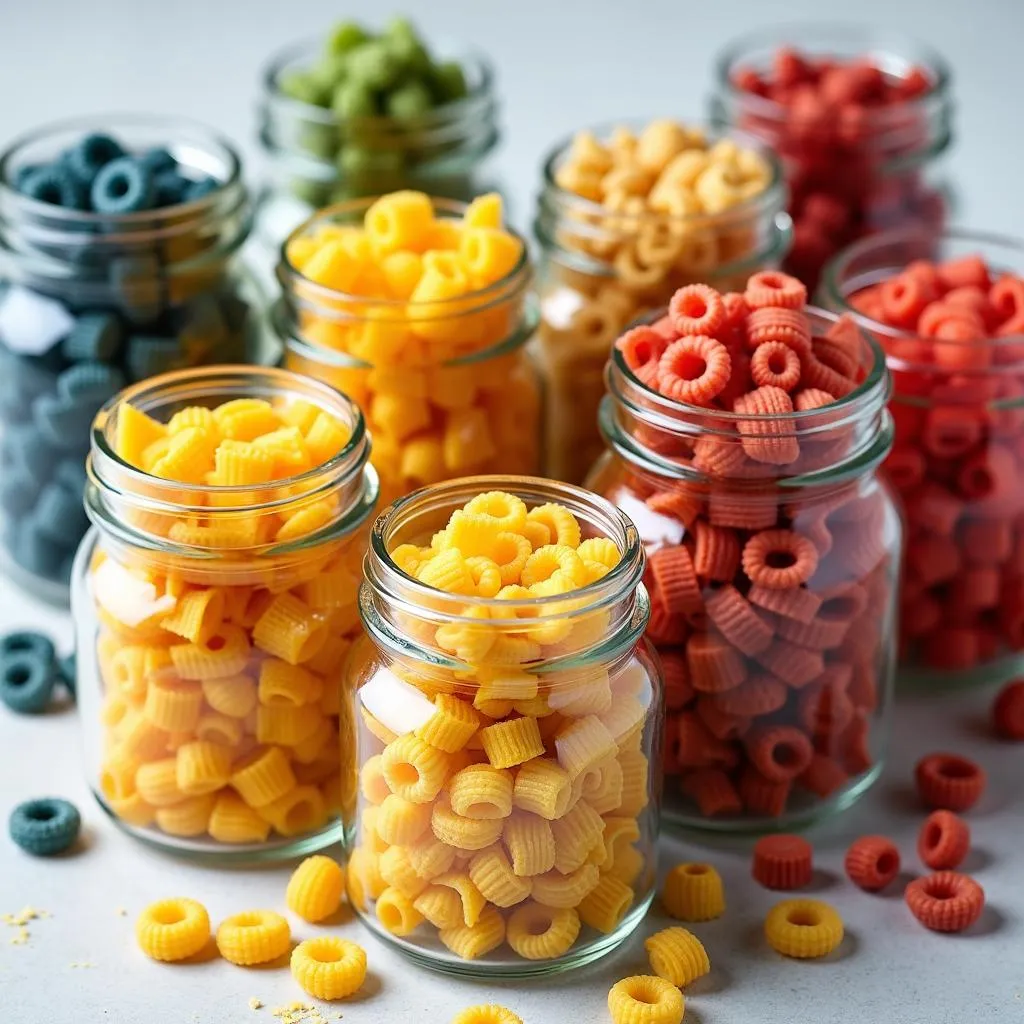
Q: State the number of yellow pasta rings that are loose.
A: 9